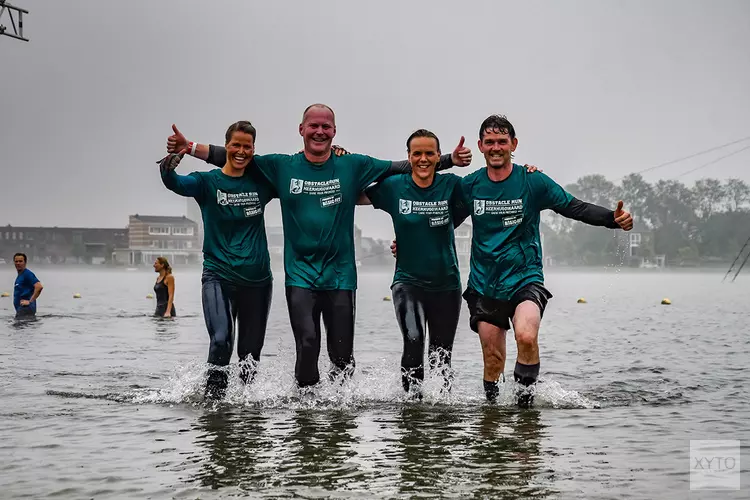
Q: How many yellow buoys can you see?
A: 6